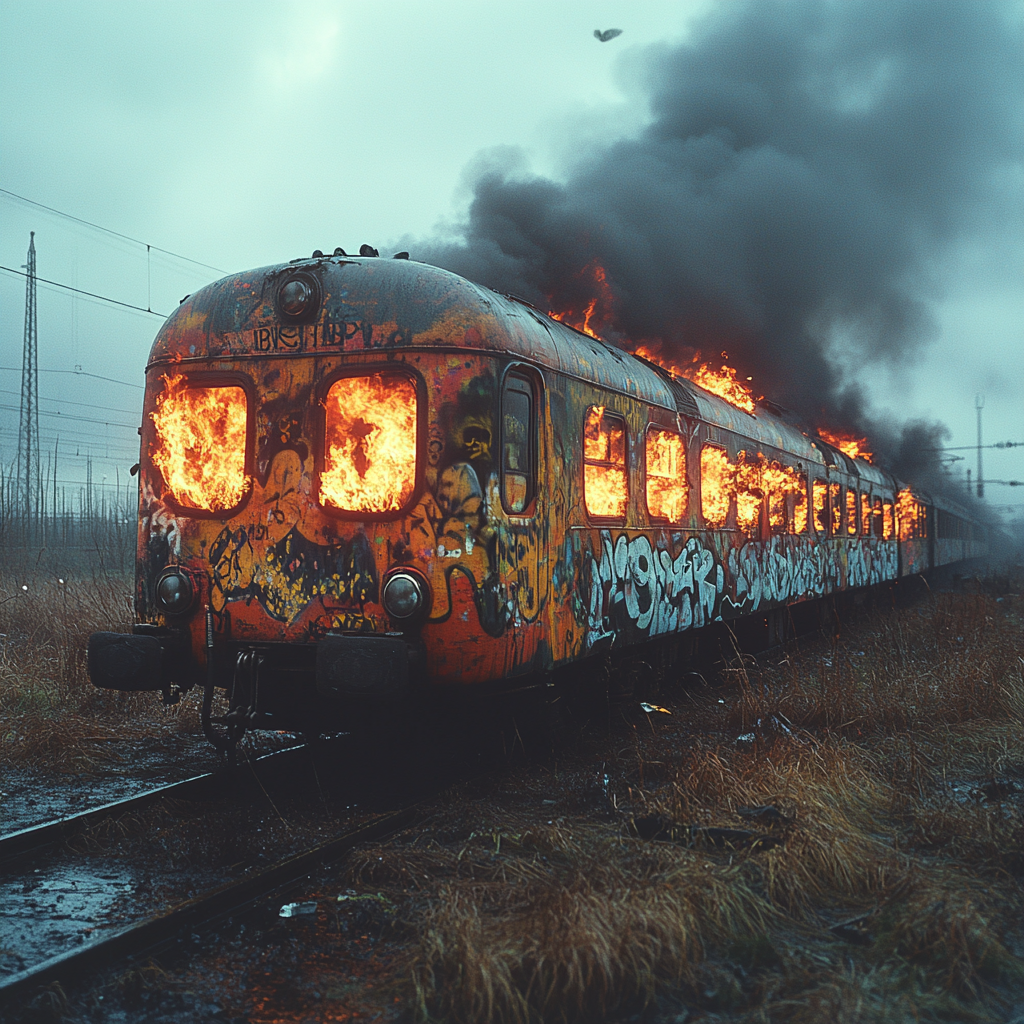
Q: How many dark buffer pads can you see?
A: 2